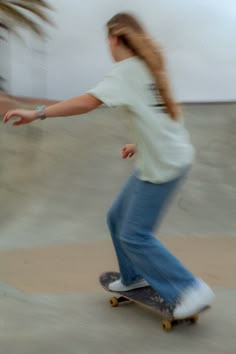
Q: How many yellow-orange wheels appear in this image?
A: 3